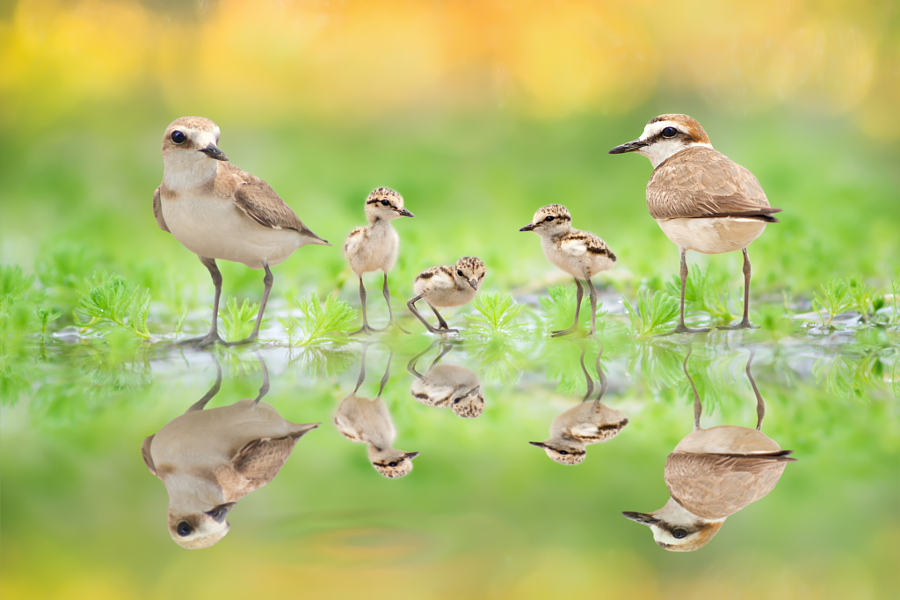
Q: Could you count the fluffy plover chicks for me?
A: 3